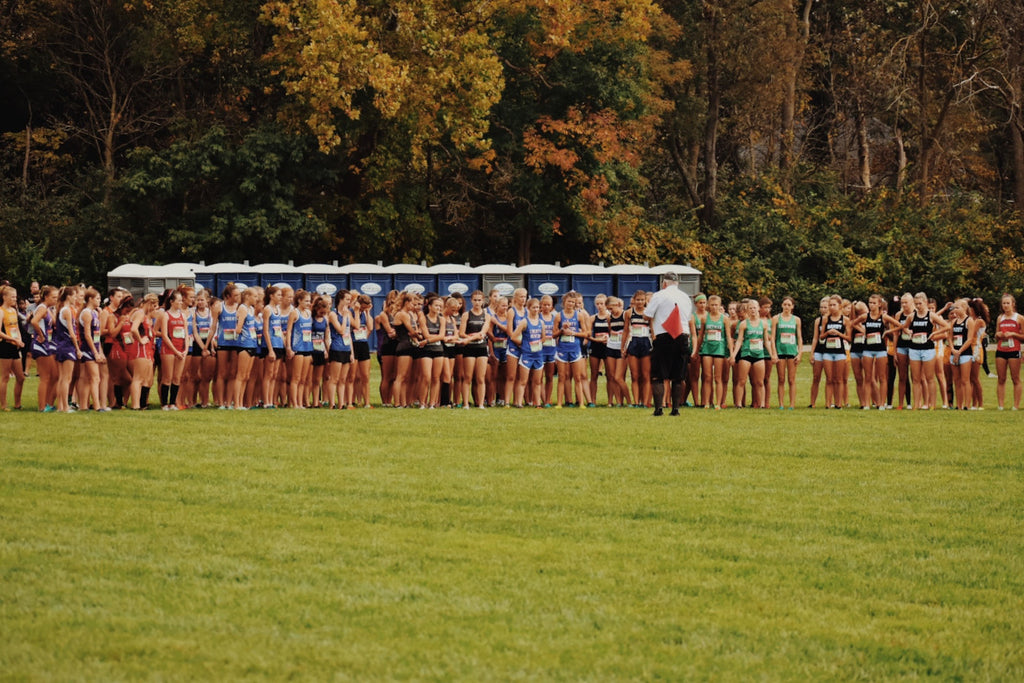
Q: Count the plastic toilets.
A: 13